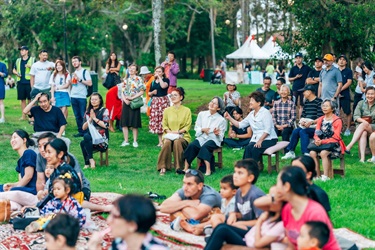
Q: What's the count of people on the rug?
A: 14